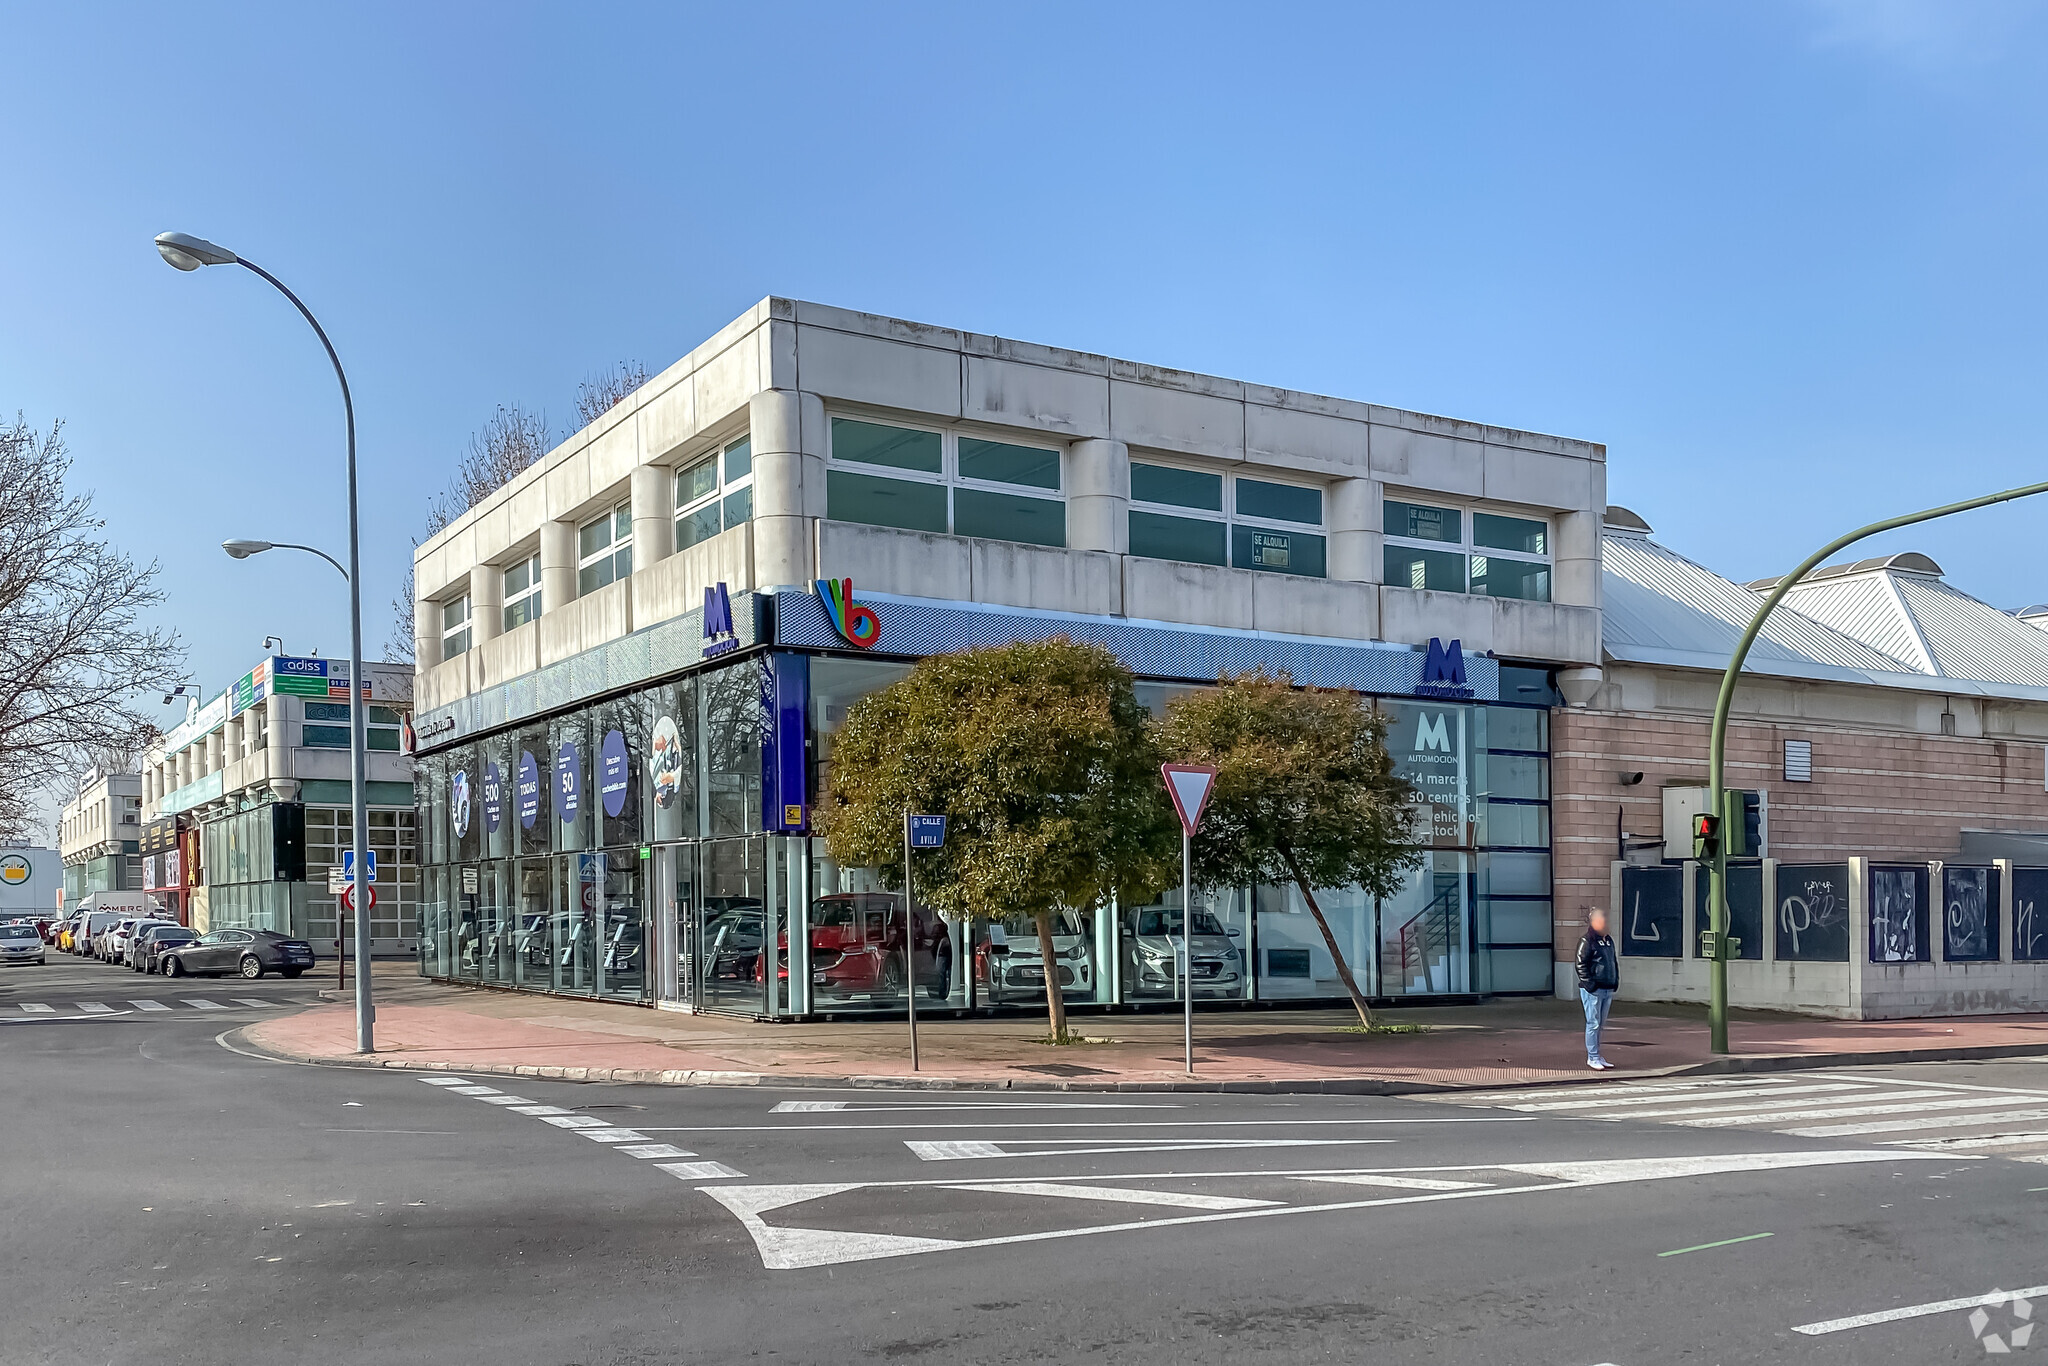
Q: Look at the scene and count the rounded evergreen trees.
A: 2